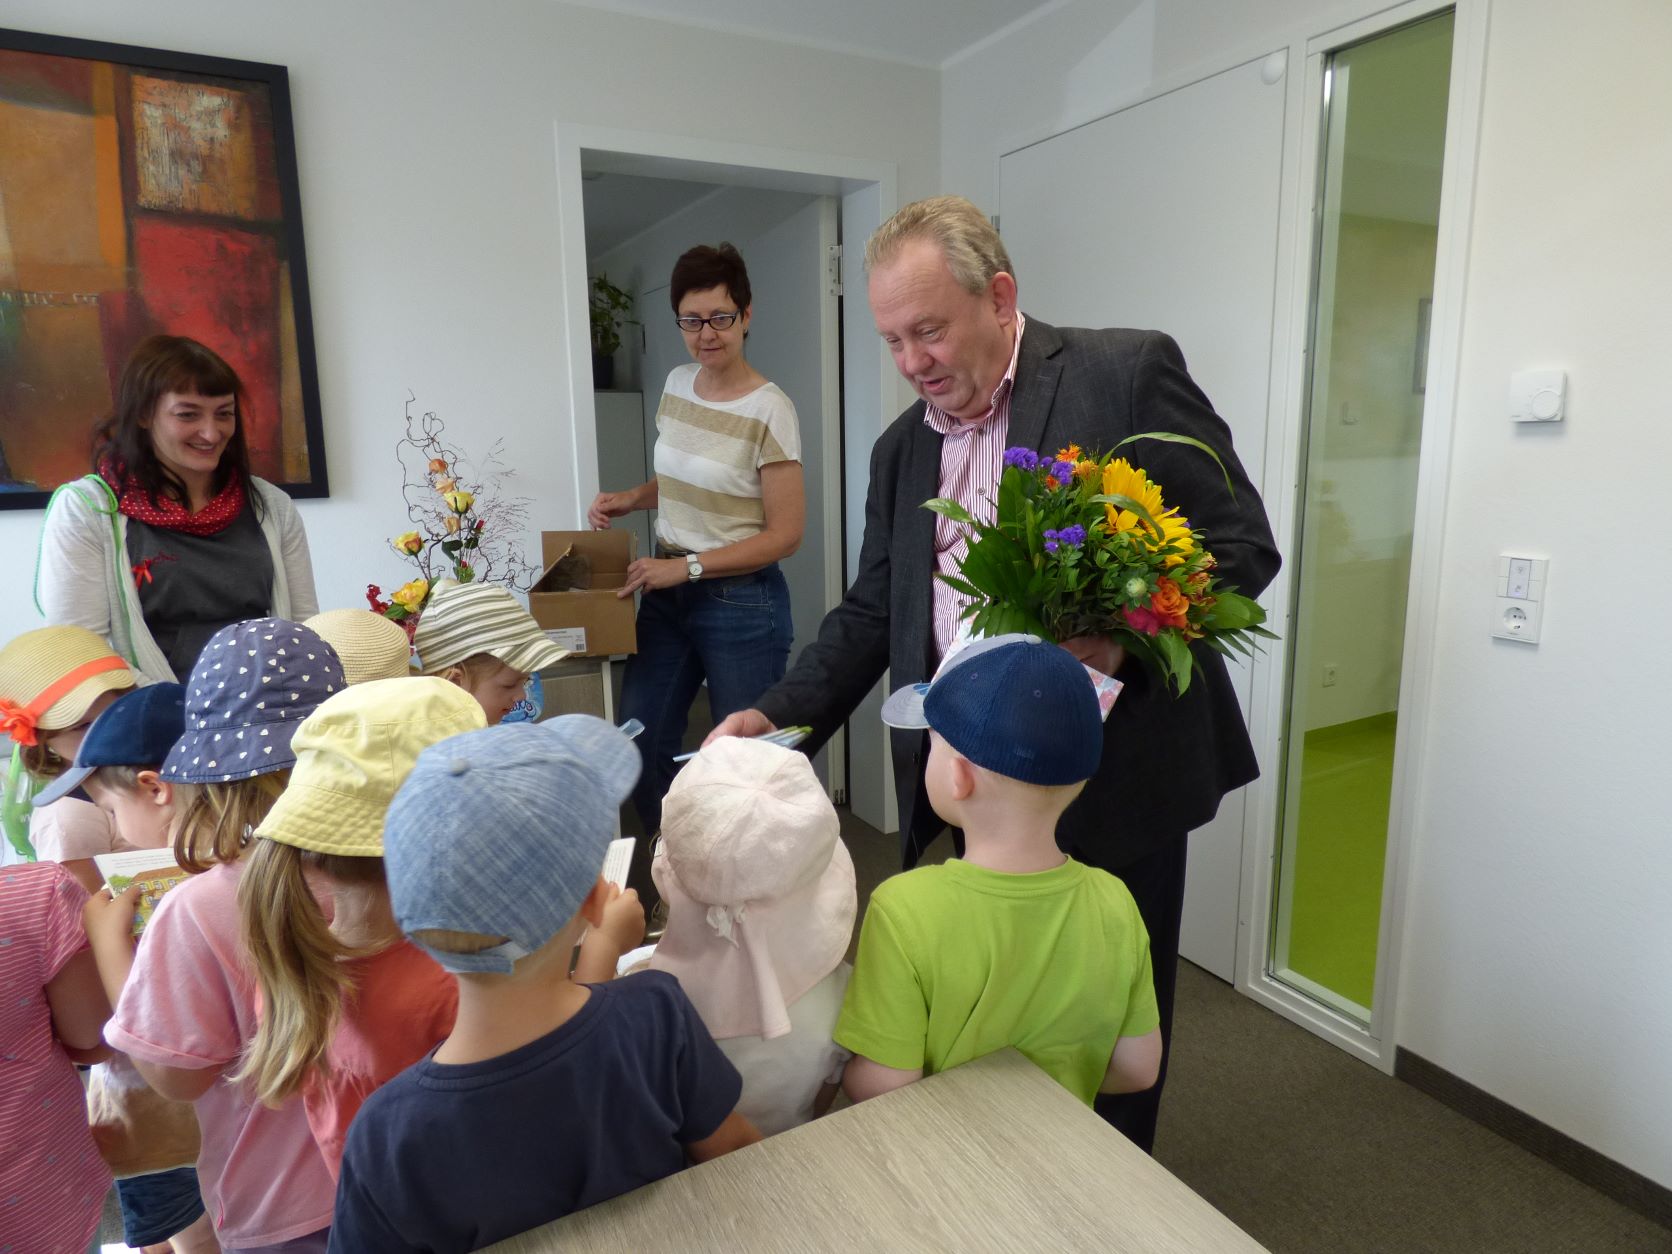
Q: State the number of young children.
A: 10